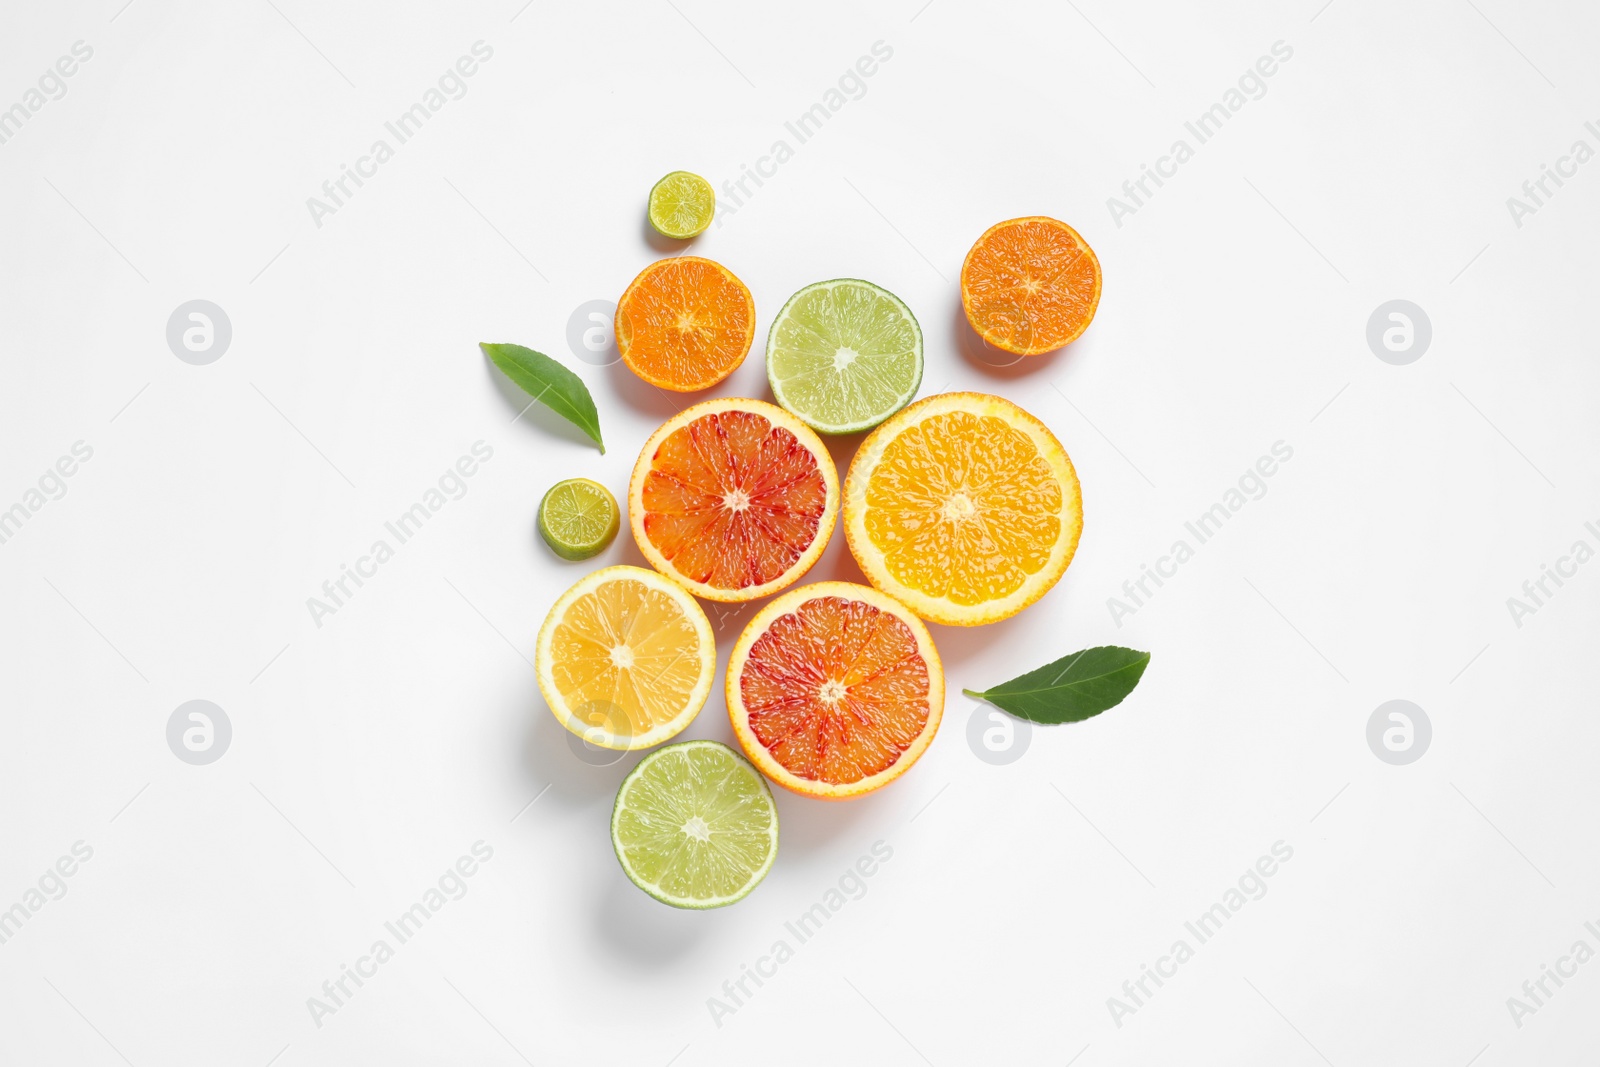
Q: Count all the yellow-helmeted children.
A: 0